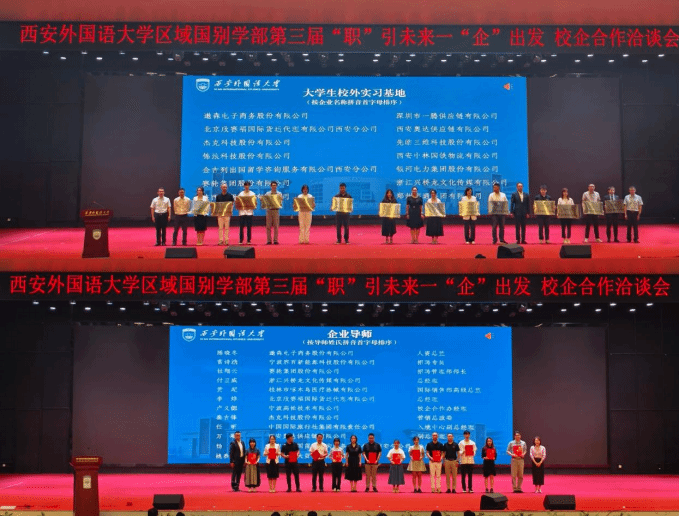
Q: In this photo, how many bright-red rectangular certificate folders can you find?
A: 12